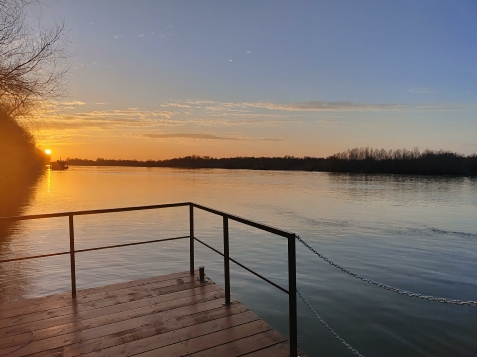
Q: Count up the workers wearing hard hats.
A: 0